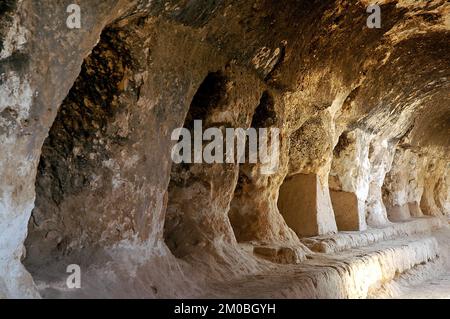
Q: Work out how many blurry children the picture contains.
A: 0